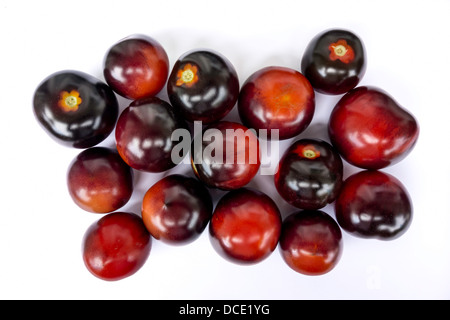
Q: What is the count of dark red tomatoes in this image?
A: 15